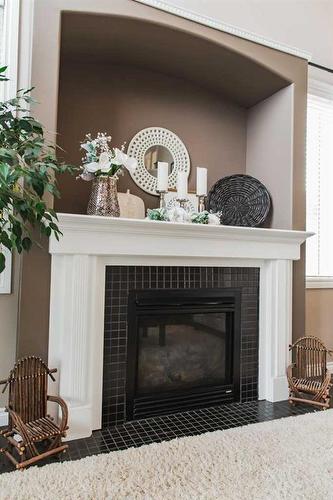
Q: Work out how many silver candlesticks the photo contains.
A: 3